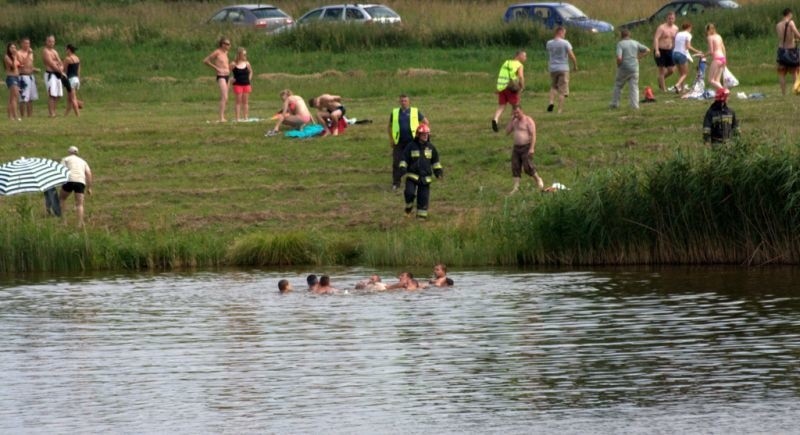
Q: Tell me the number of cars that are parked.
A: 4